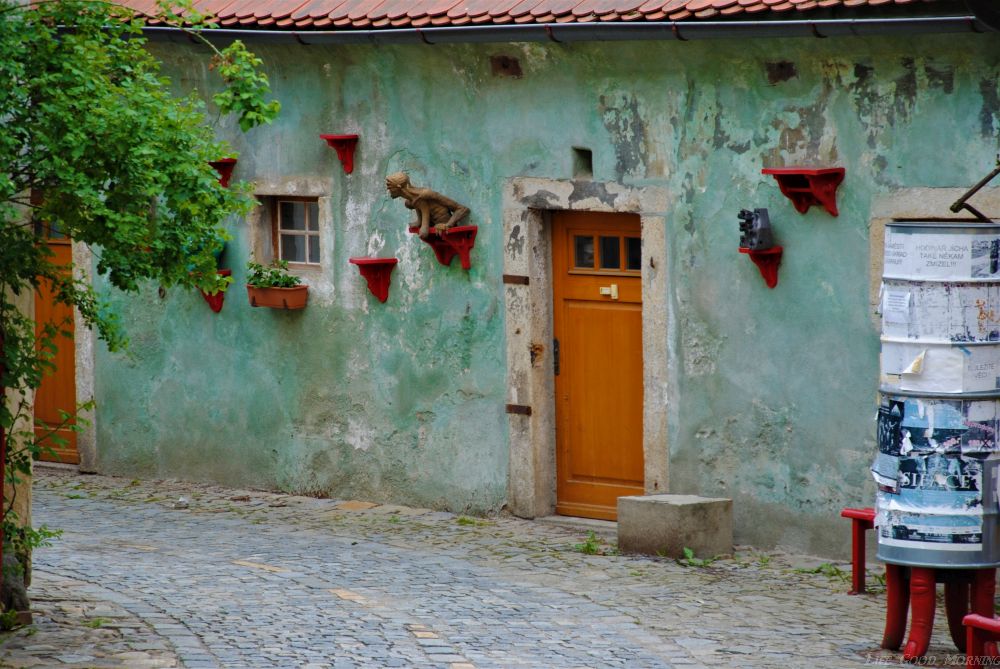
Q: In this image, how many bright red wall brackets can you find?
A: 7